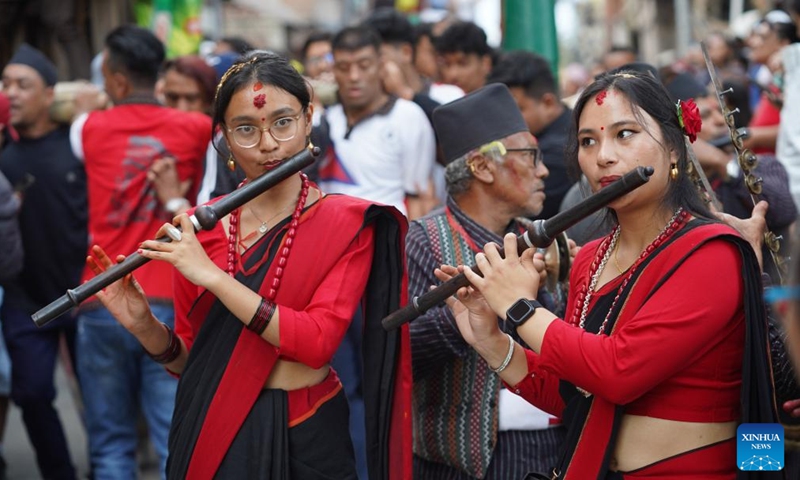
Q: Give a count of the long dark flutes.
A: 2